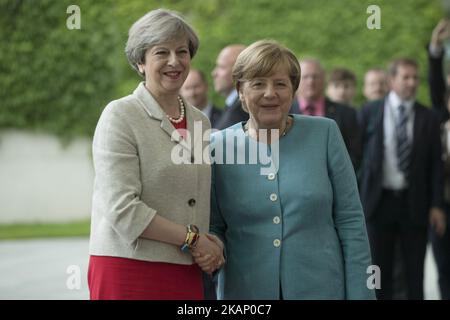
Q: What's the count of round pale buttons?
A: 4